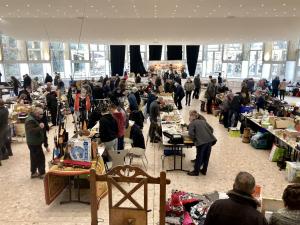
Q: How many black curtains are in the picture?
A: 5